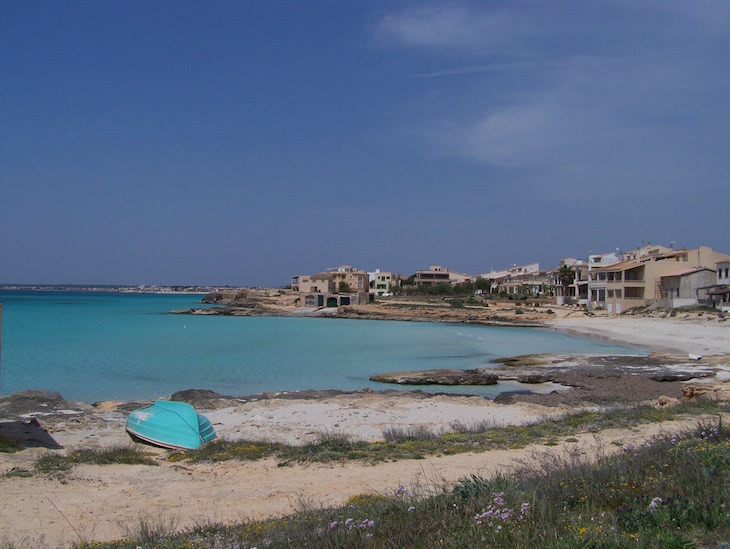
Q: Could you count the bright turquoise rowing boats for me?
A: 1